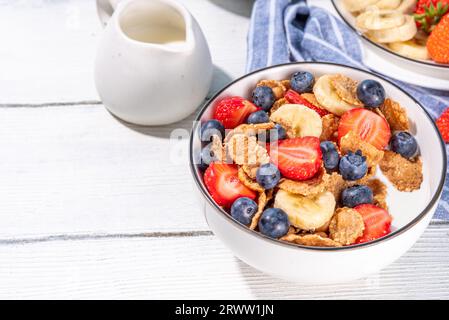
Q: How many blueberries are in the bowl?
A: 14